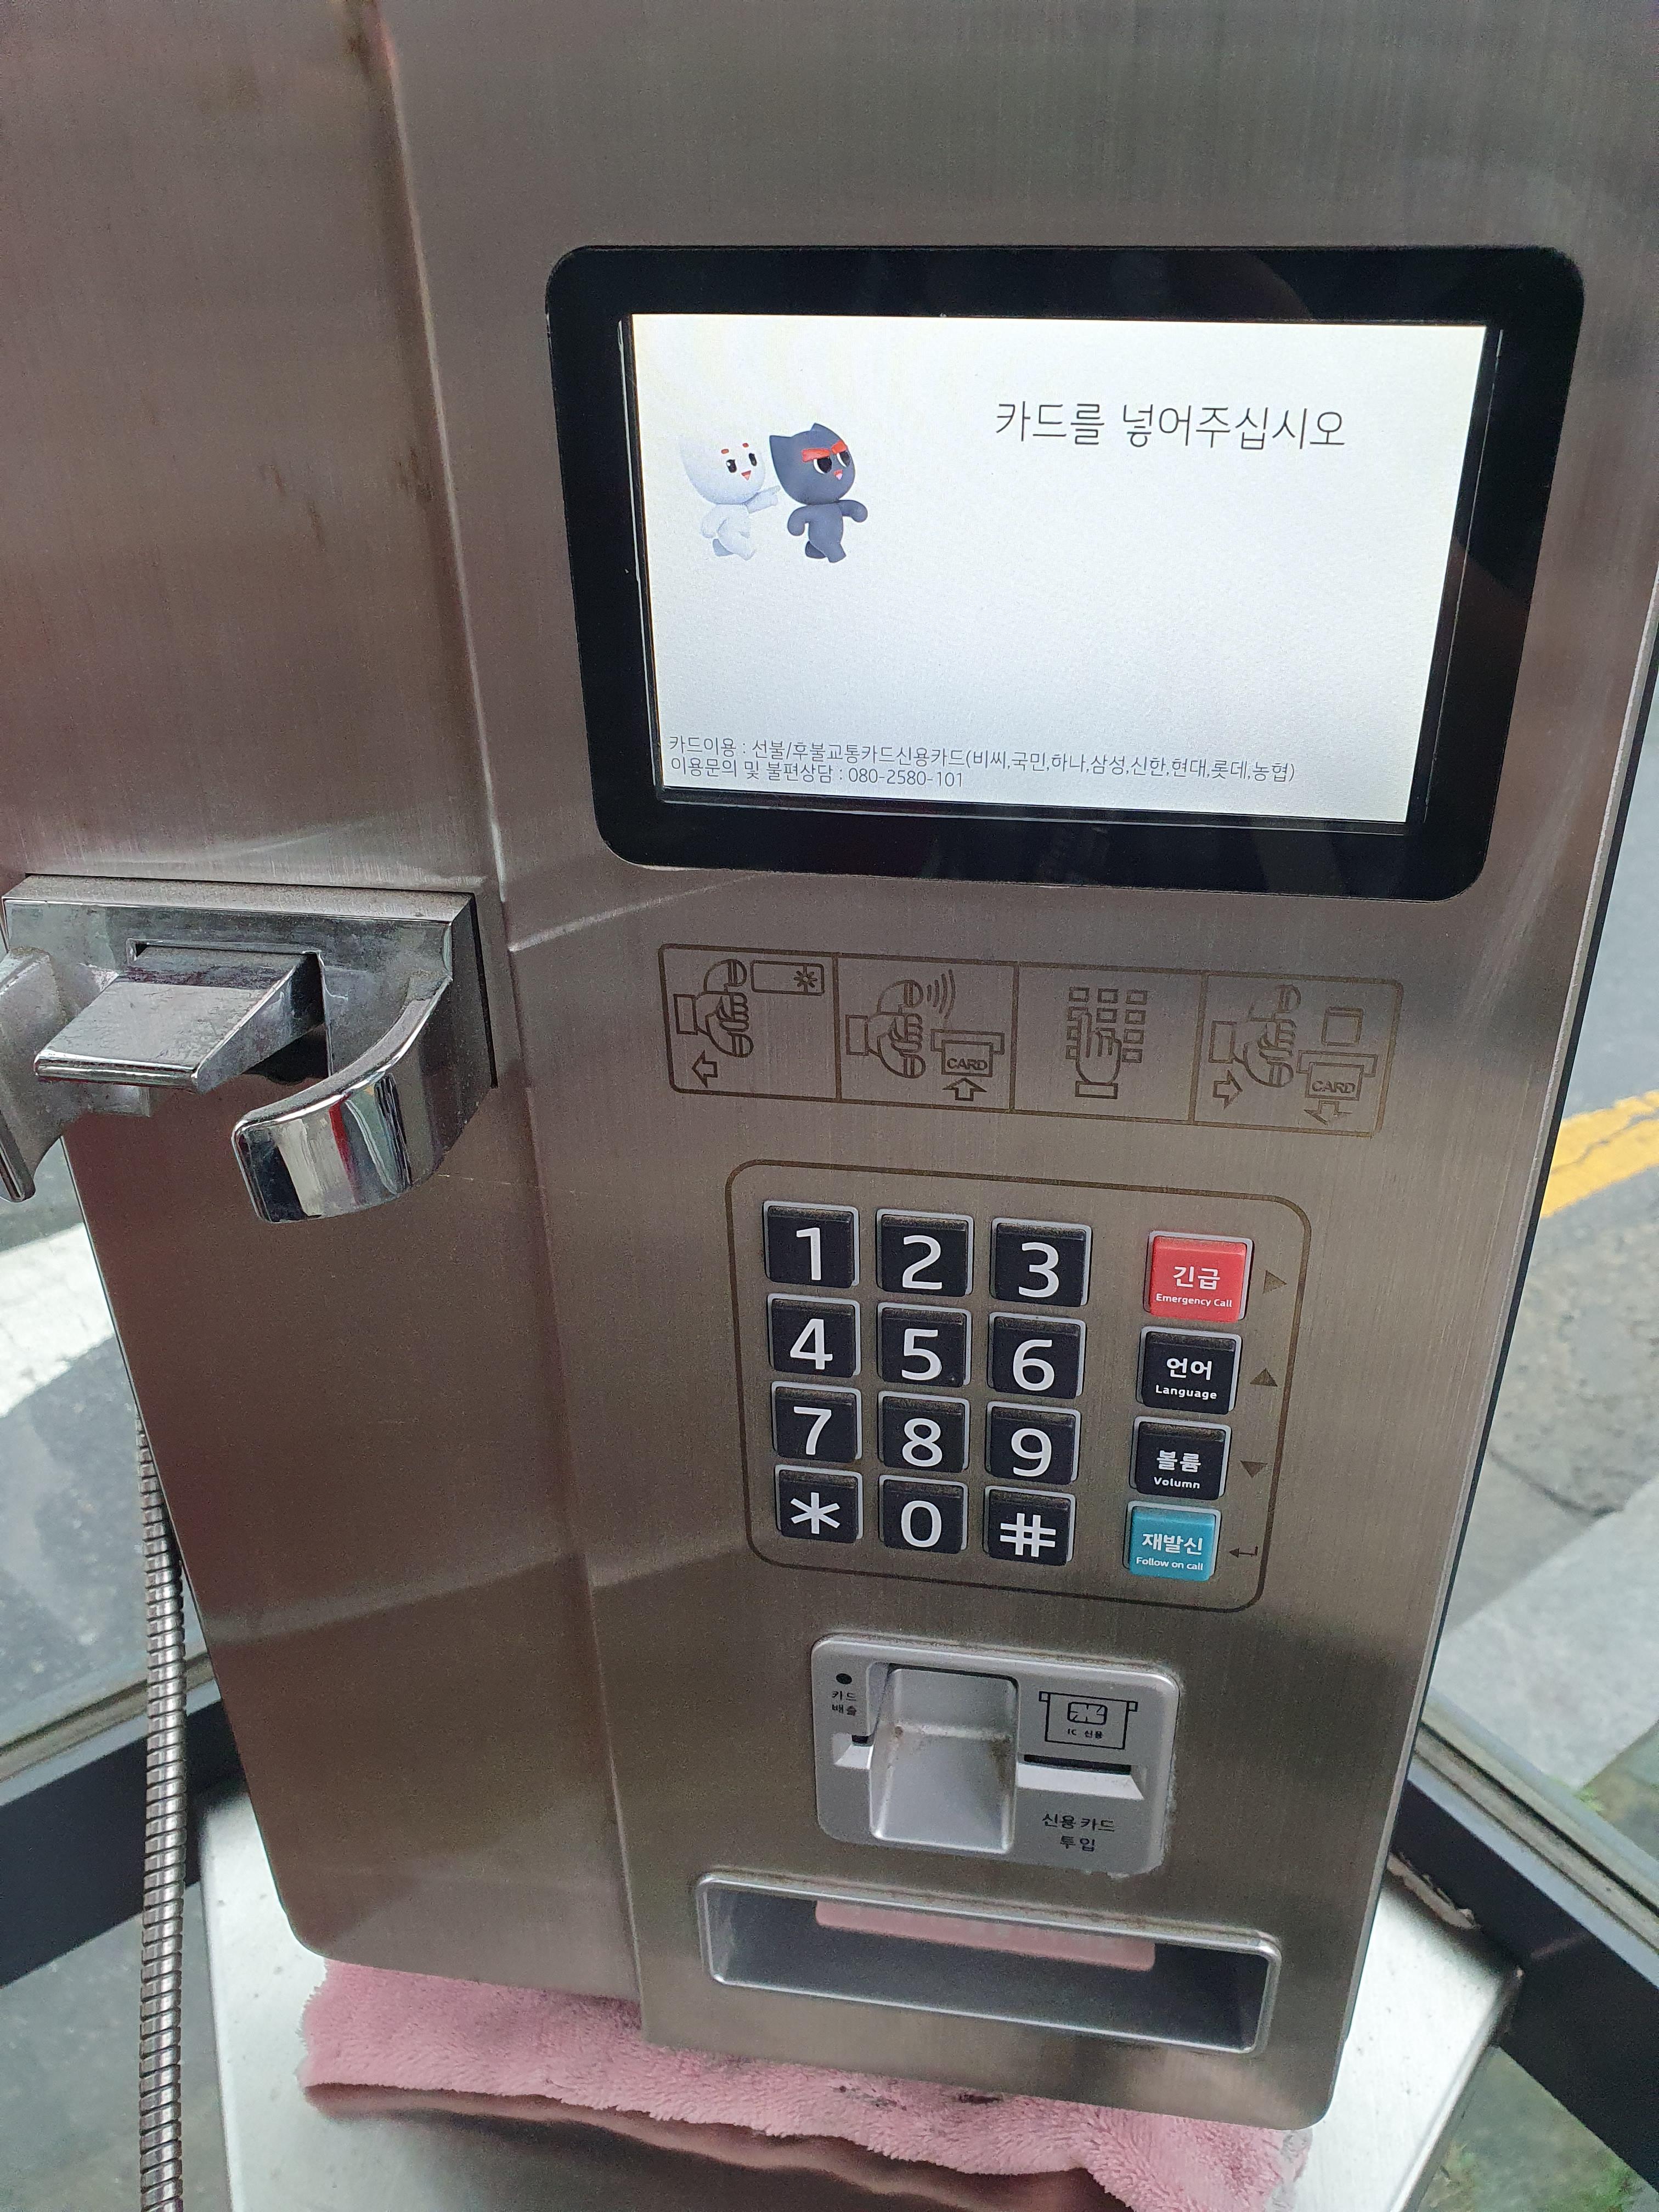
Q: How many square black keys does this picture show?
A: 14